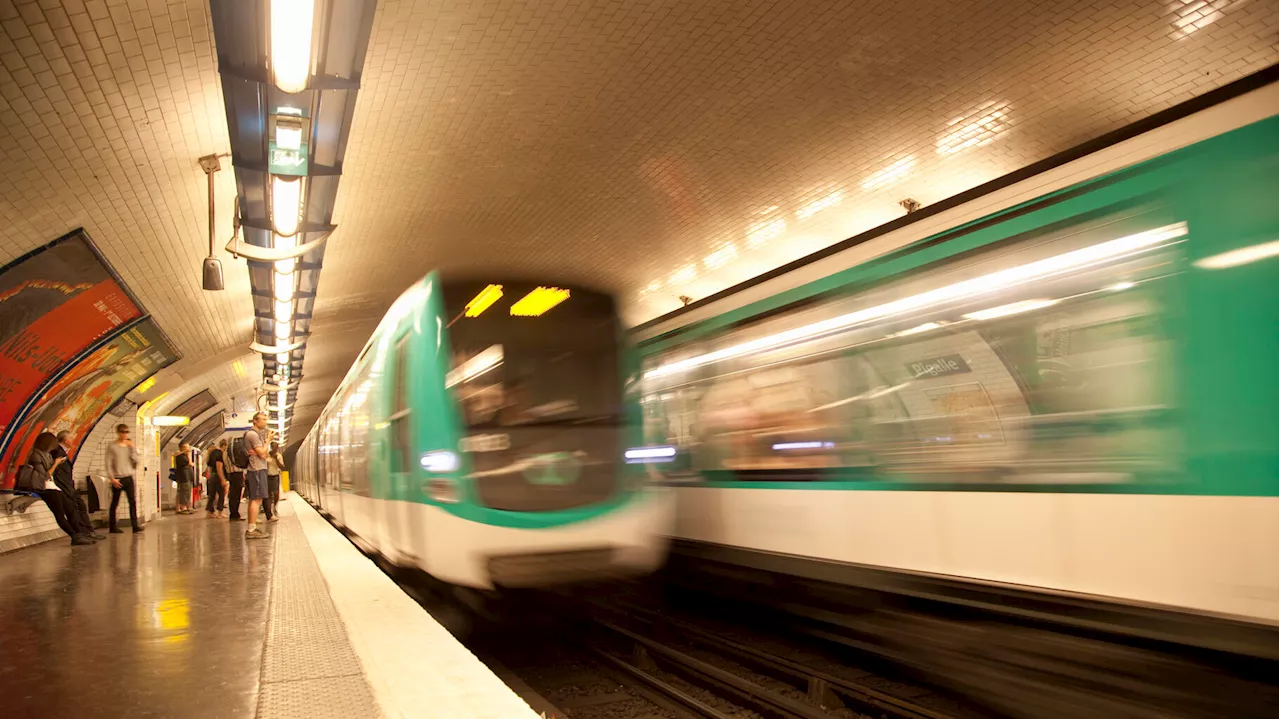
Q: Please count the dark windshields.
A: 1